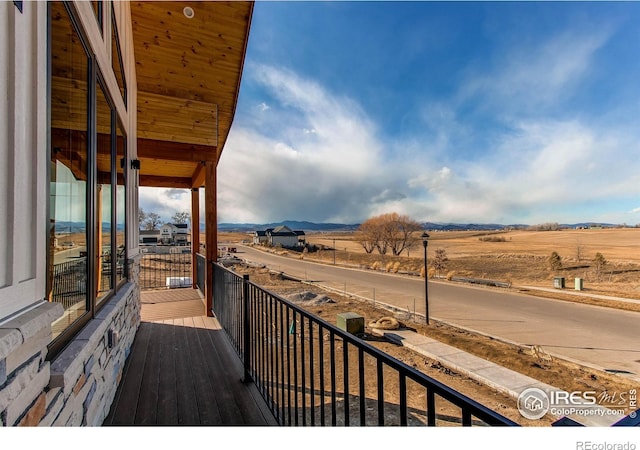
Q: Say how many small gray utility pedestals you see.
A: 2